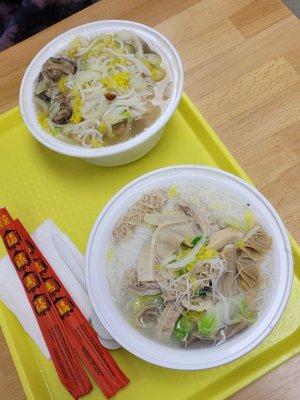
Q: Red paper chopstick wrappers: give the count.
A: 2